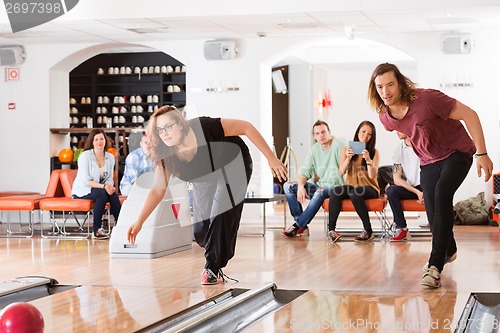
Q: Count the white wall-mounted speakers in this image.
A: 3